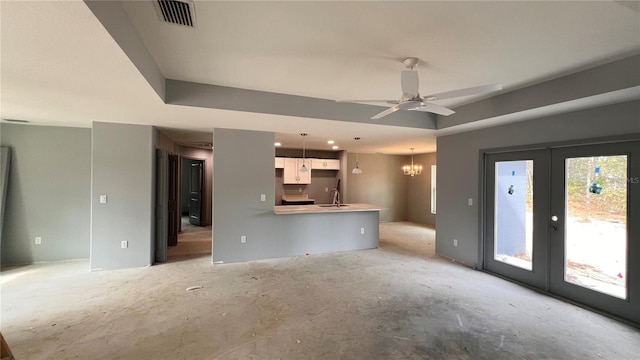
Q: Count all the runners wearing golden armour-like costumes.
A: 0